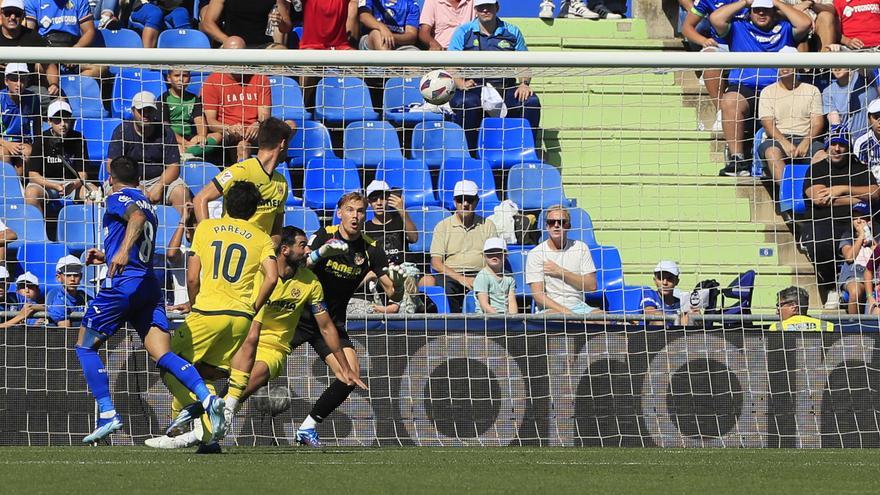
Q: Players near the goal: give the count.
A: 5